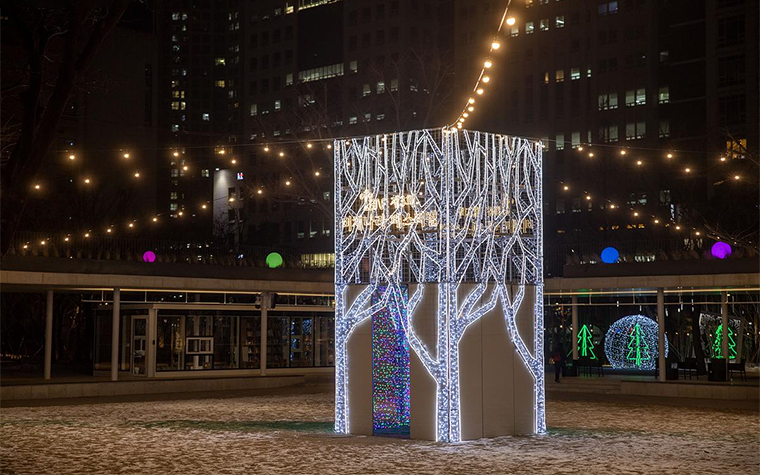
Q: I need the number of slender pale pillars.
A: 6